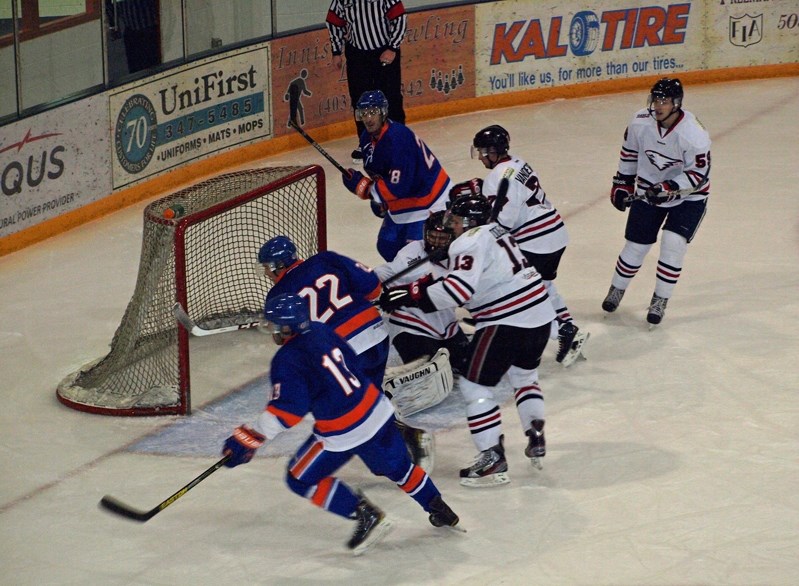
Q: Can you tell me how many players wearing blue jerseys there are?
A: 3